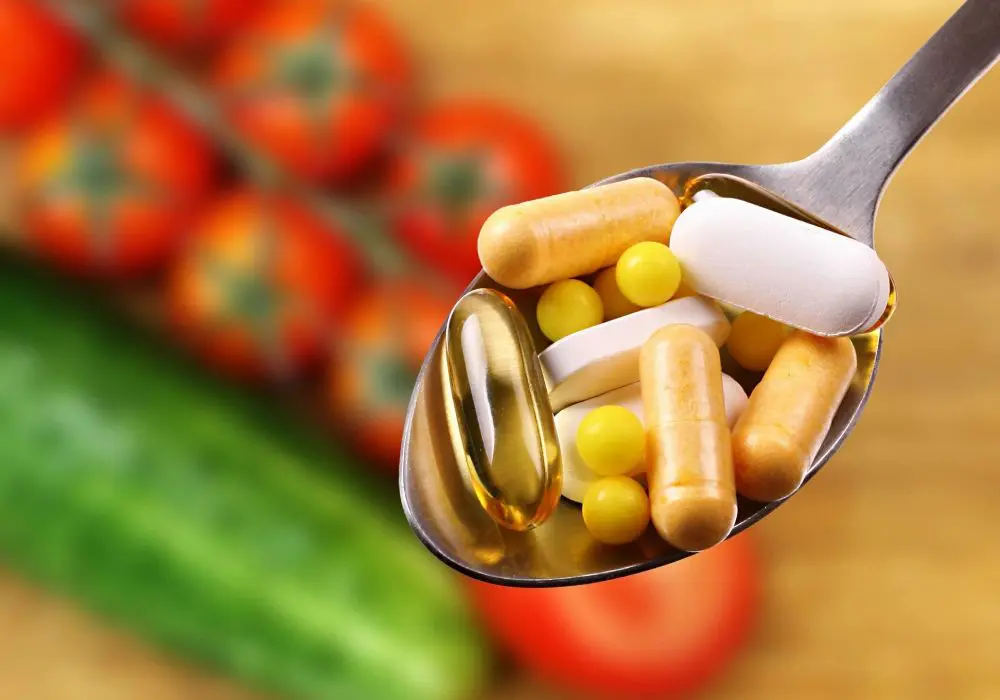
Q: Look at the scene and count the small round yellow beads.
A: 4